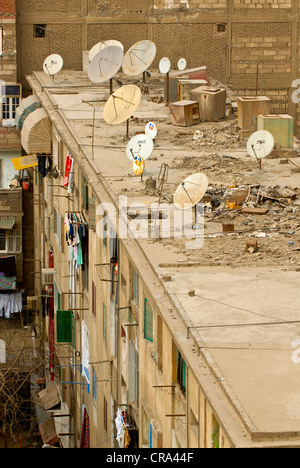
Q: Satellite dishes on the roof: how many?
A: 12